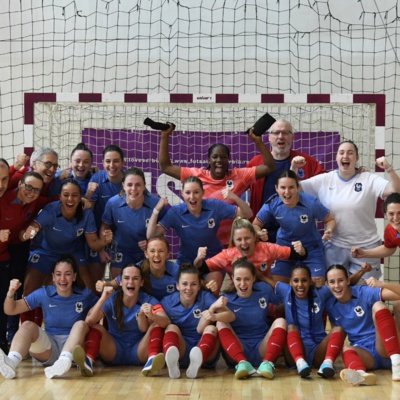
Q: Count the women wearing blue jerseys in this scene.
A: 13